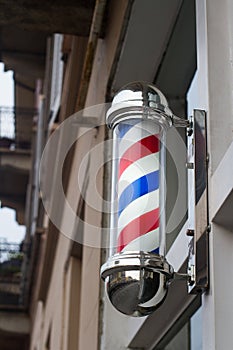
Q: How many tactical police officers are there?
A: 0